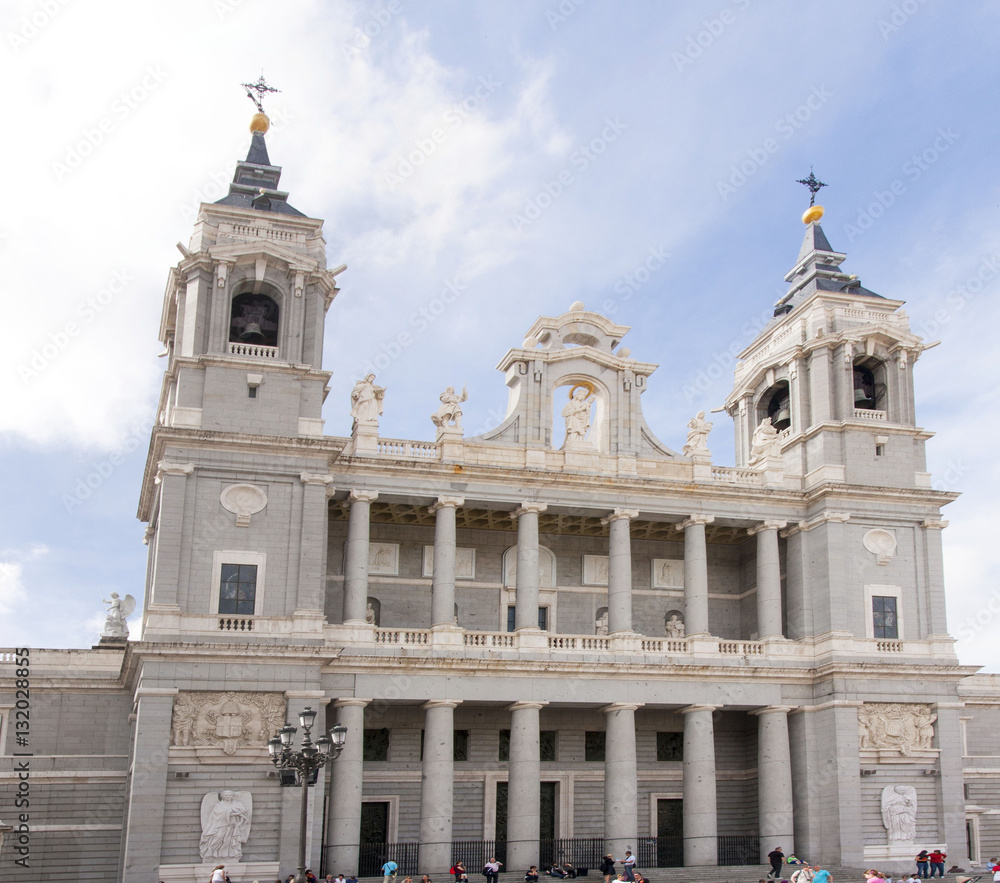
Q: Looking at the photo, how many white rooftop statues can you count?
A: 6